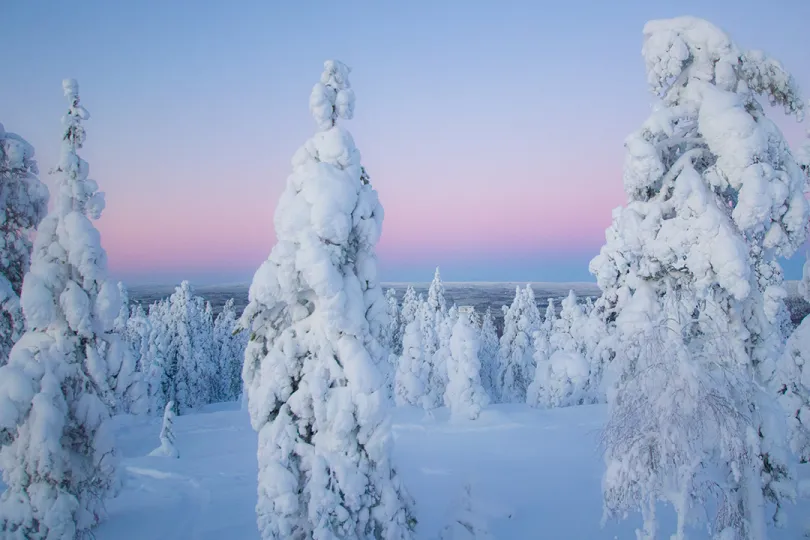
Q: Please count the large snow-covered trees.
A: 3